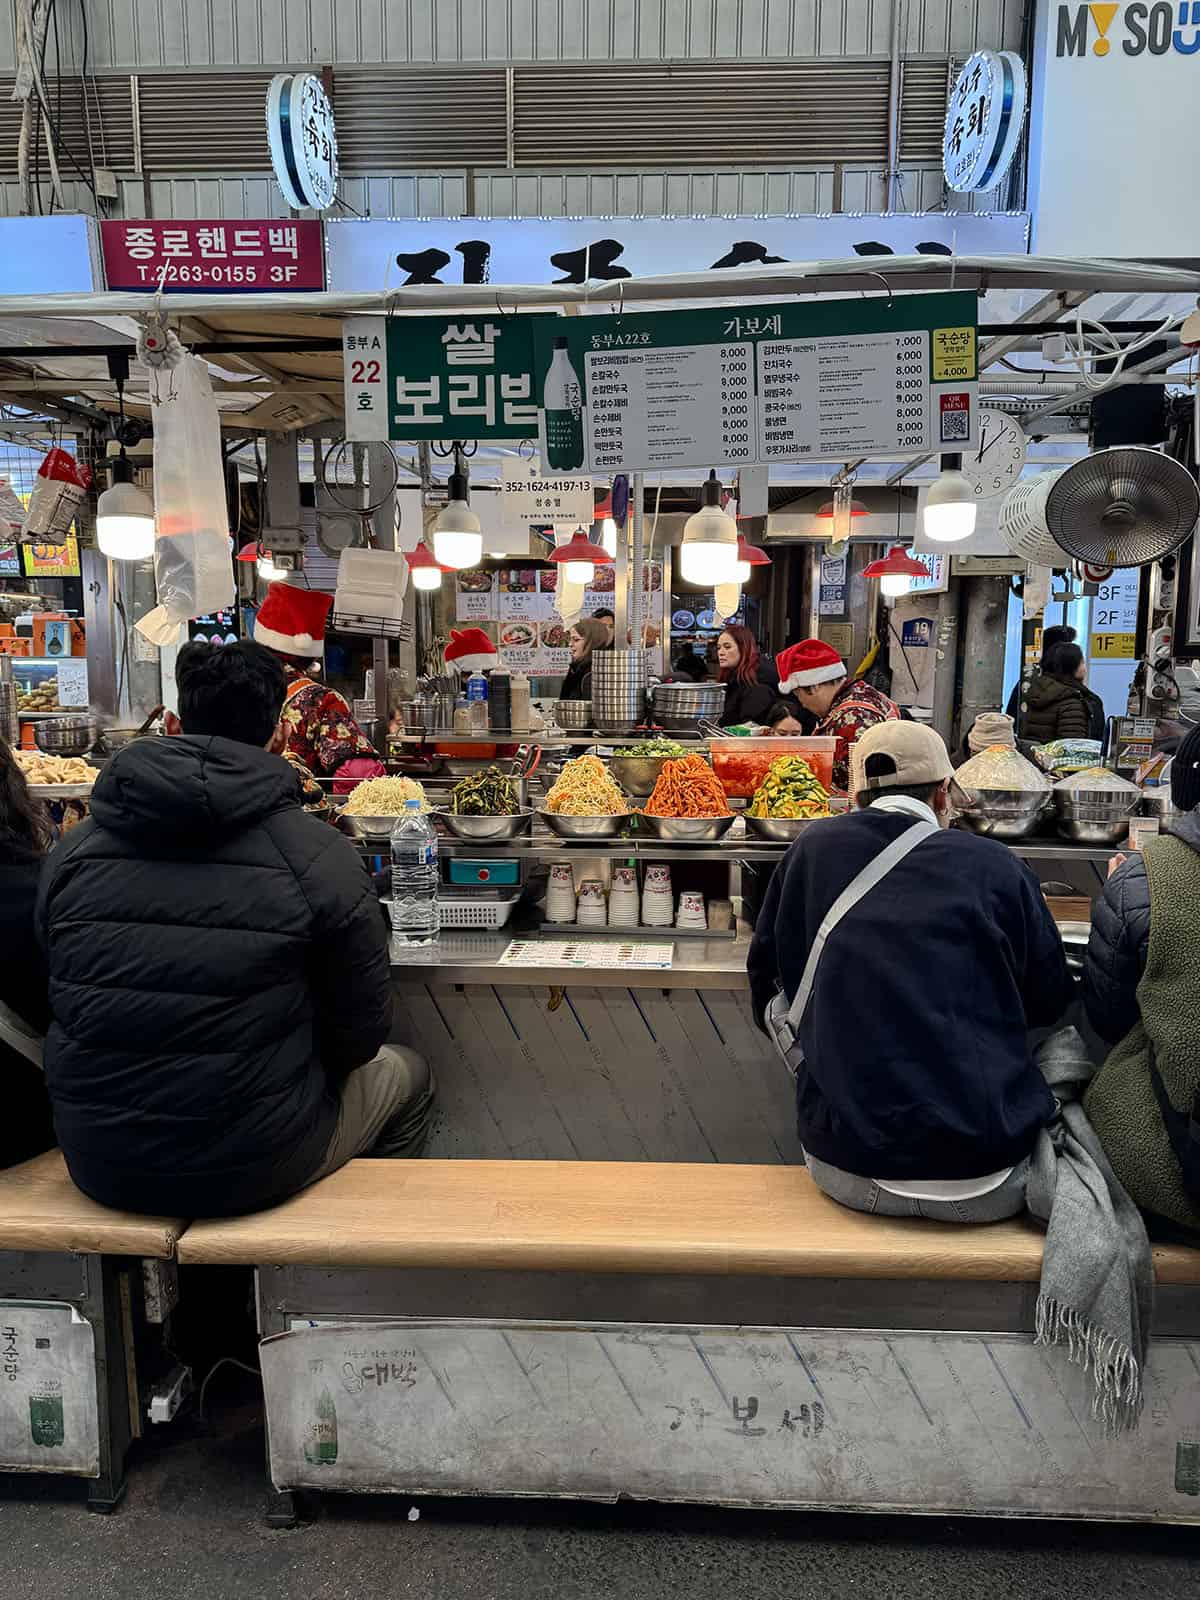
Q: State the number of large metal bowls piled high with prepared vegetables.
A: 5